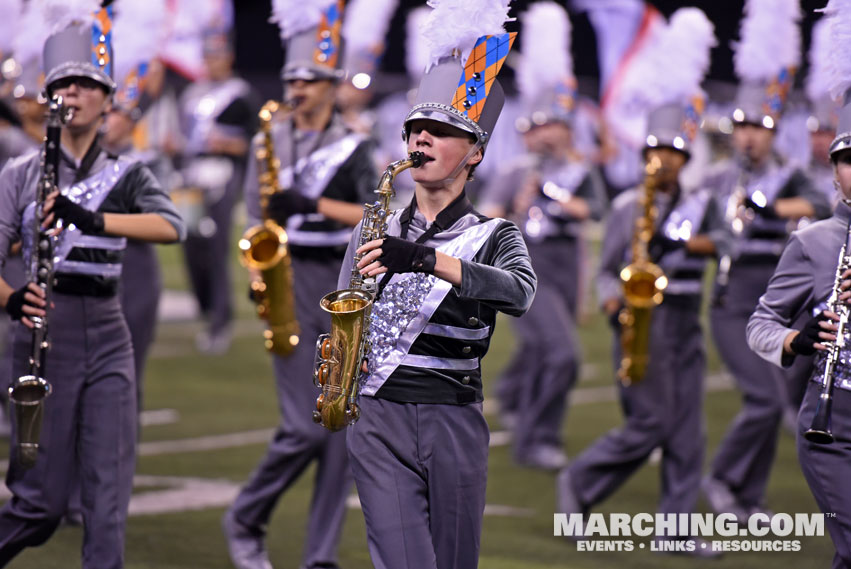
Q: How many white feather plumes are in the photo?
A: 13